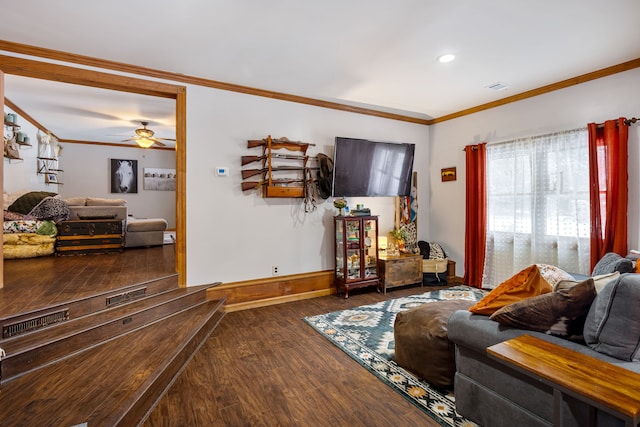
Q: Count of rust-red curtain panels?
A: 2